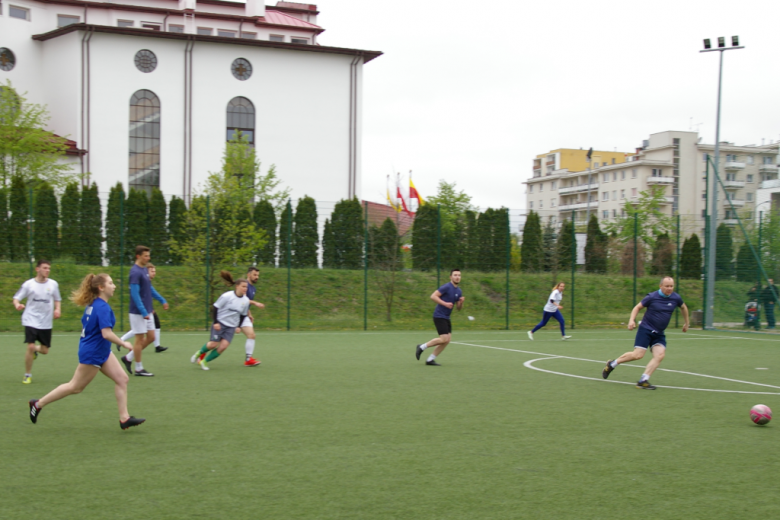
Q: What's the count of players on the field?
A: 9